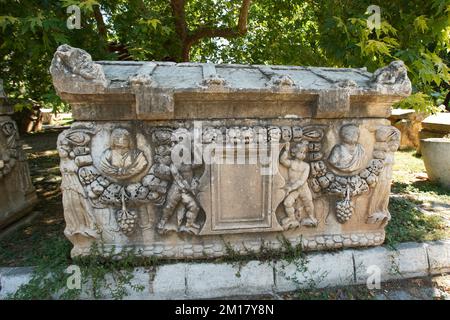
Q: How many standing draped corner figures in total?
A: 2